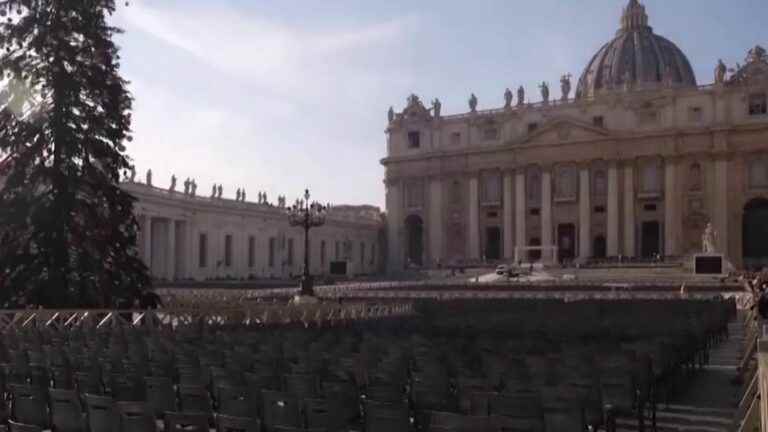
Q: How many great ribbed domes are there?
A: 1